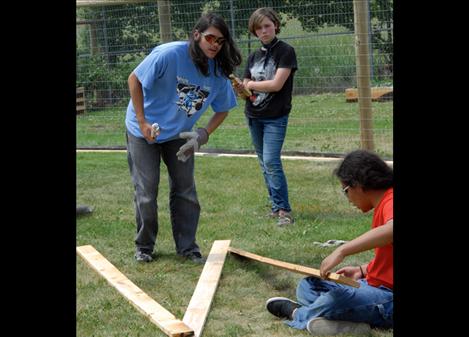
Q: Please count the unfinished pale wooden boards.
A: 3